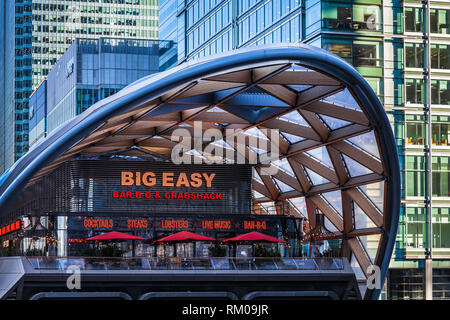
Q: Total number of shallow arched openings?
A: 3